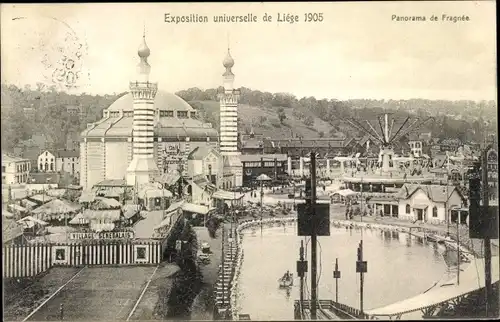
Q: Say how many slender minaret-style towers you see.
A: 2